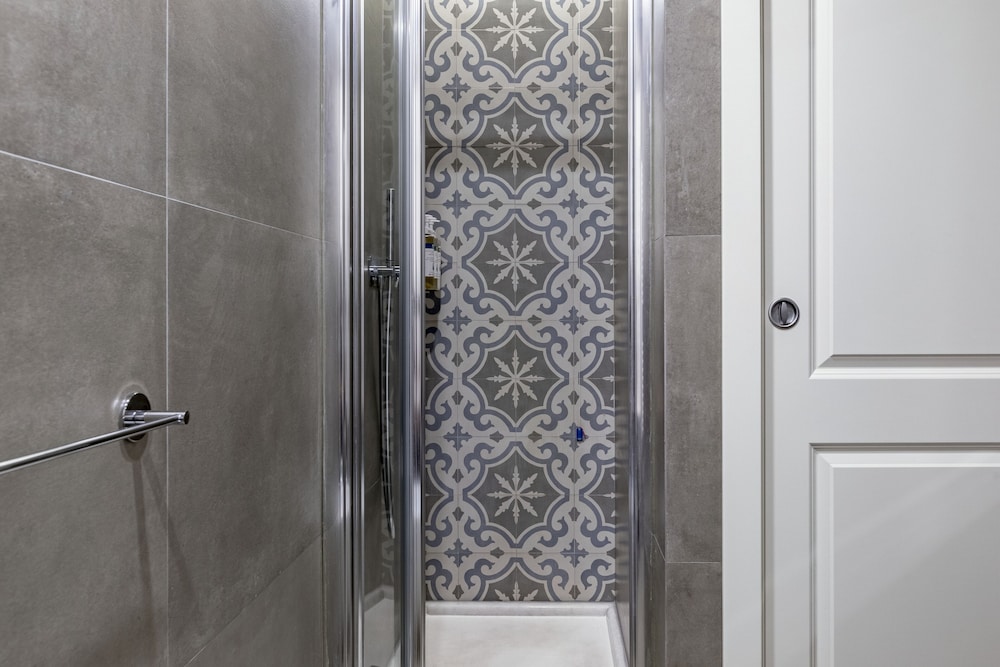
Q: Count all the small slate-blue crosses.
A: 10